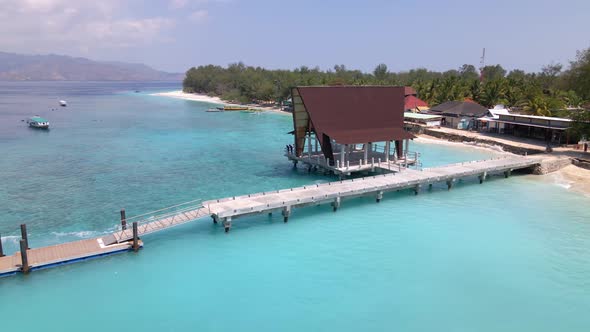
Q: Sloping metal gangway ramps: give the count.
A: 1